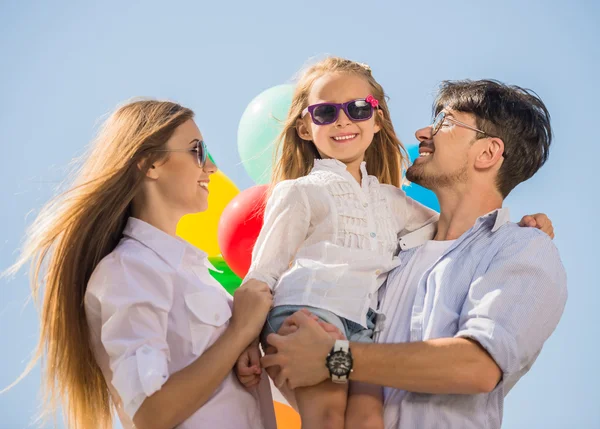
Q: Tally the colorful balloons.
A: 6